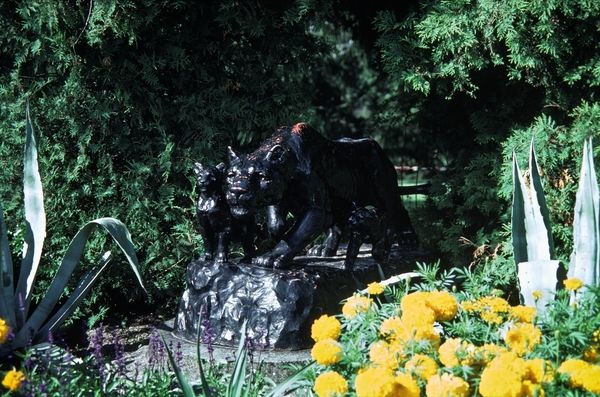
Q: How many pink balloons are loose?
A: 0